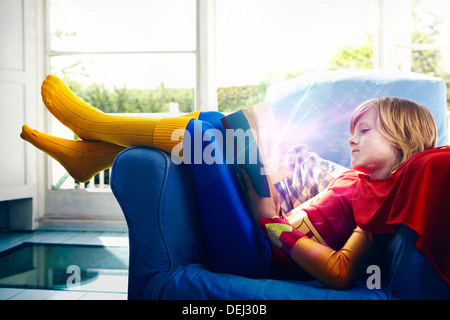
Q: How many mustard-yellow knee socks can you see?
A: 2